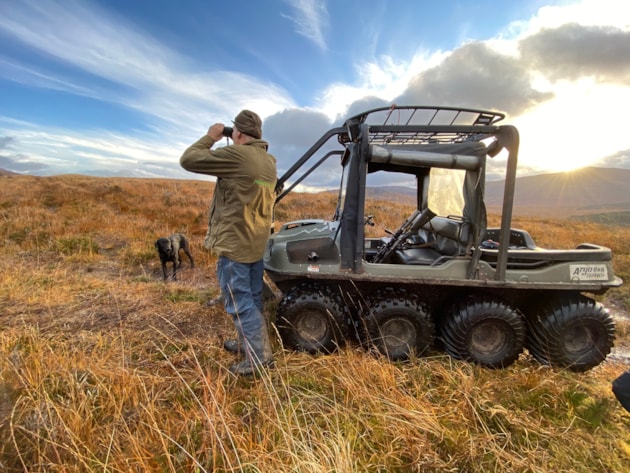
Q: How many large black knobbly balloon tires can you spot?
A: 4